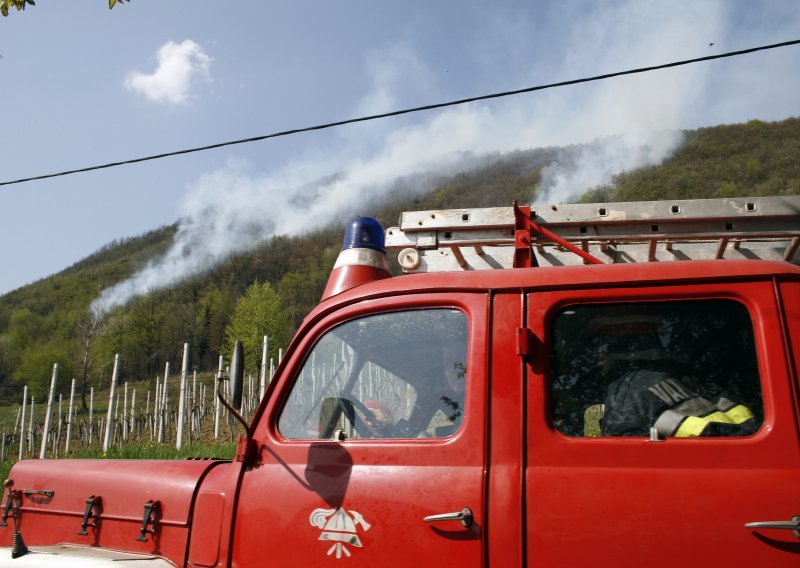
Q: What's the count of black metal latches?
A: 3